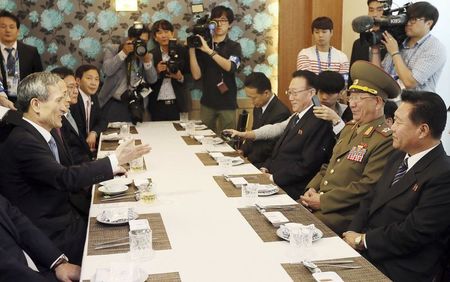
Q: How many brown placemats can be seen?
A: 12